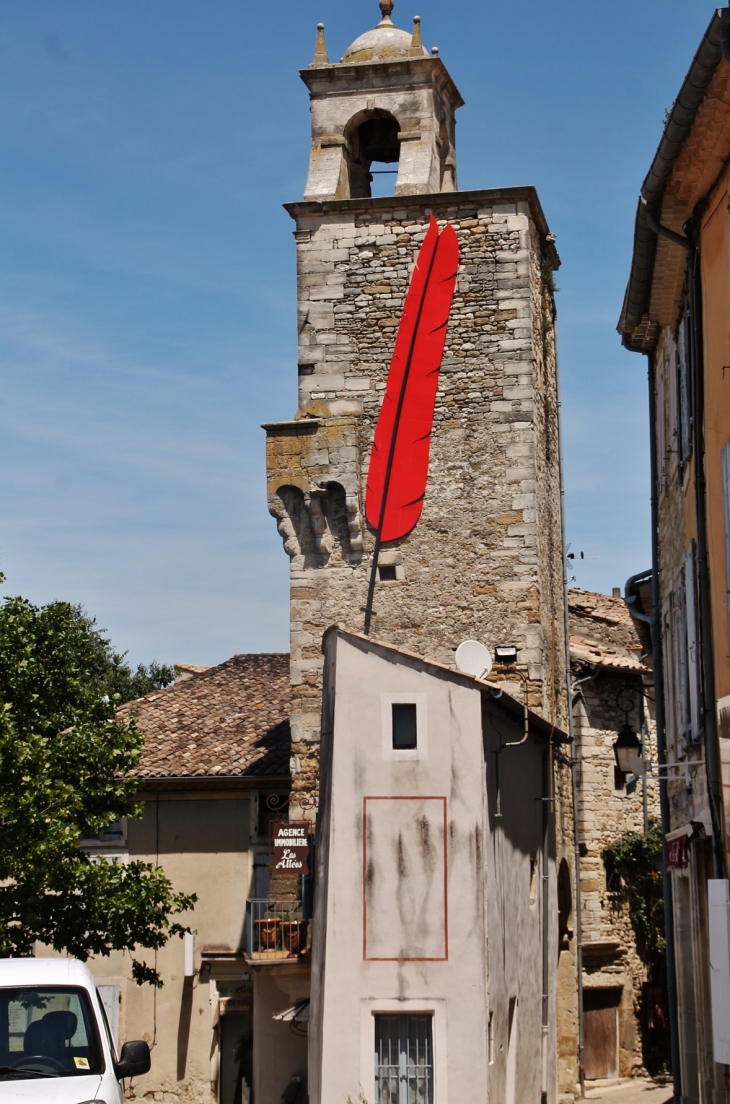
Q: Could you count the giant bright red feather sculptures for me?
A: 1